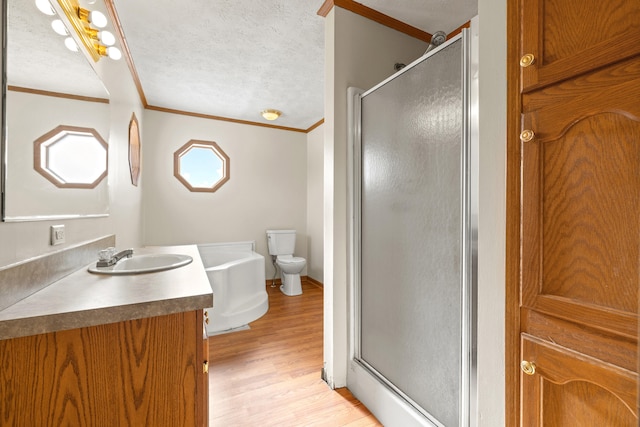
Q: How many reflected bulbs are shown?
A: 3